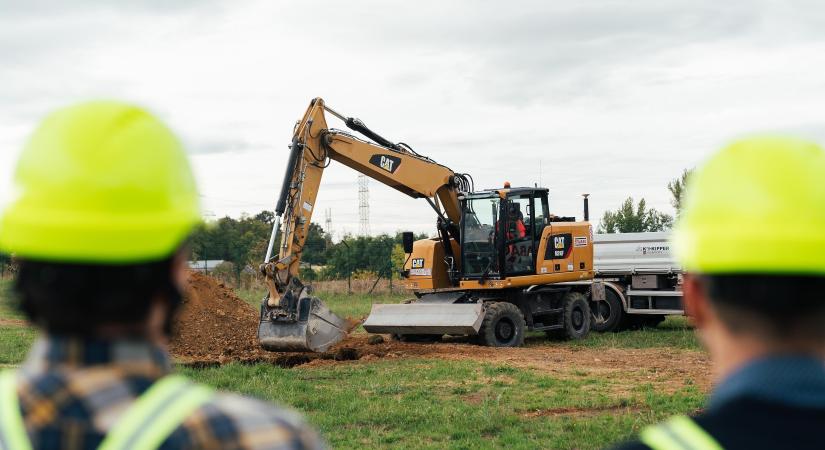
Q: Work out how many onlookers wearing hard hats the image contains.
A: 2